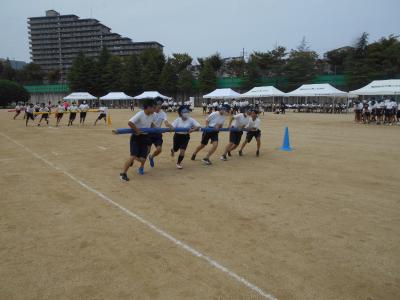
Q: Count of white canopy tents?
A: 7